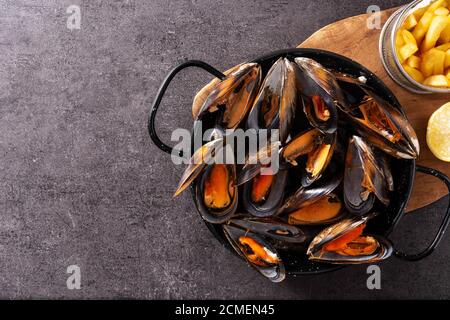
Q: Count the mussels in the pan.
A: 11